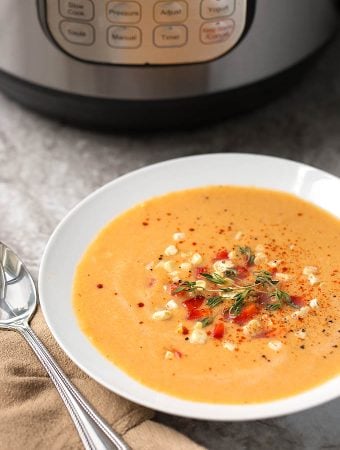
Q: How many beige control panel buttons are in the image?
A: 8